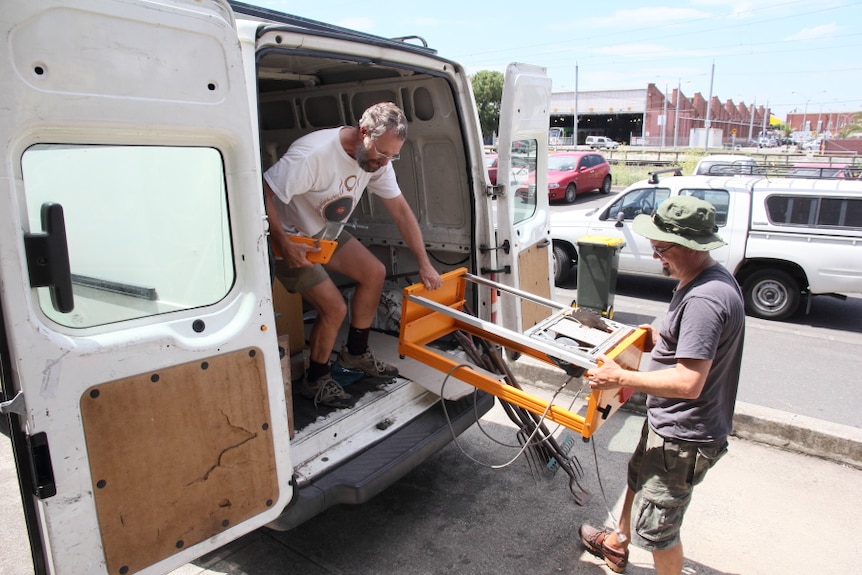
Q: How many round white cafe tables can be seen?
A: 0